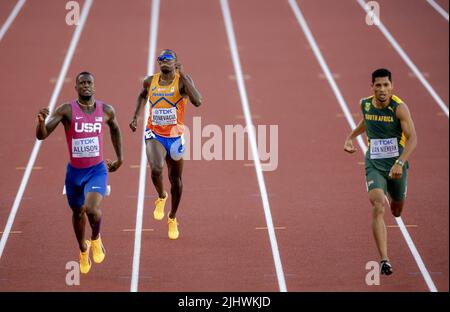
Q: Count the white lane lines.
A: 7